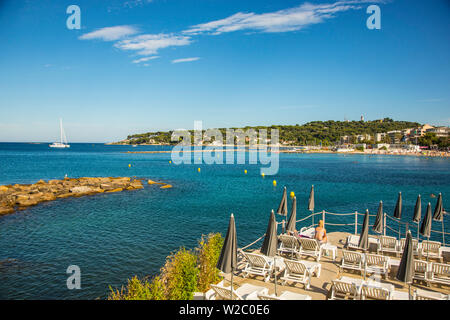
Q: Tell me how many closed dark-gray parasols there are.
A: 12